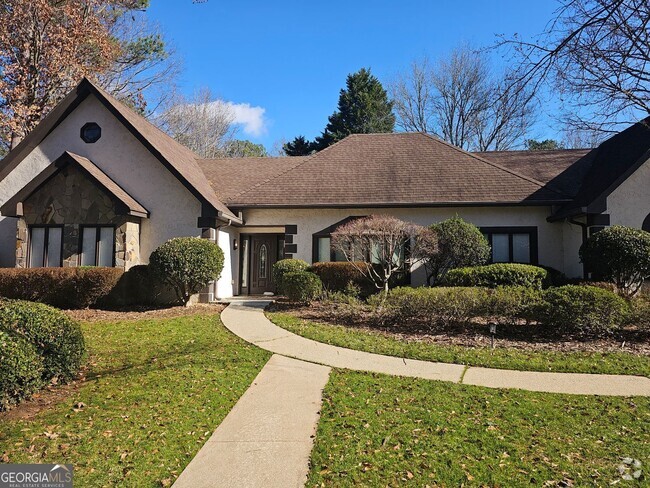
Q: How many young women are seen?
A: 0